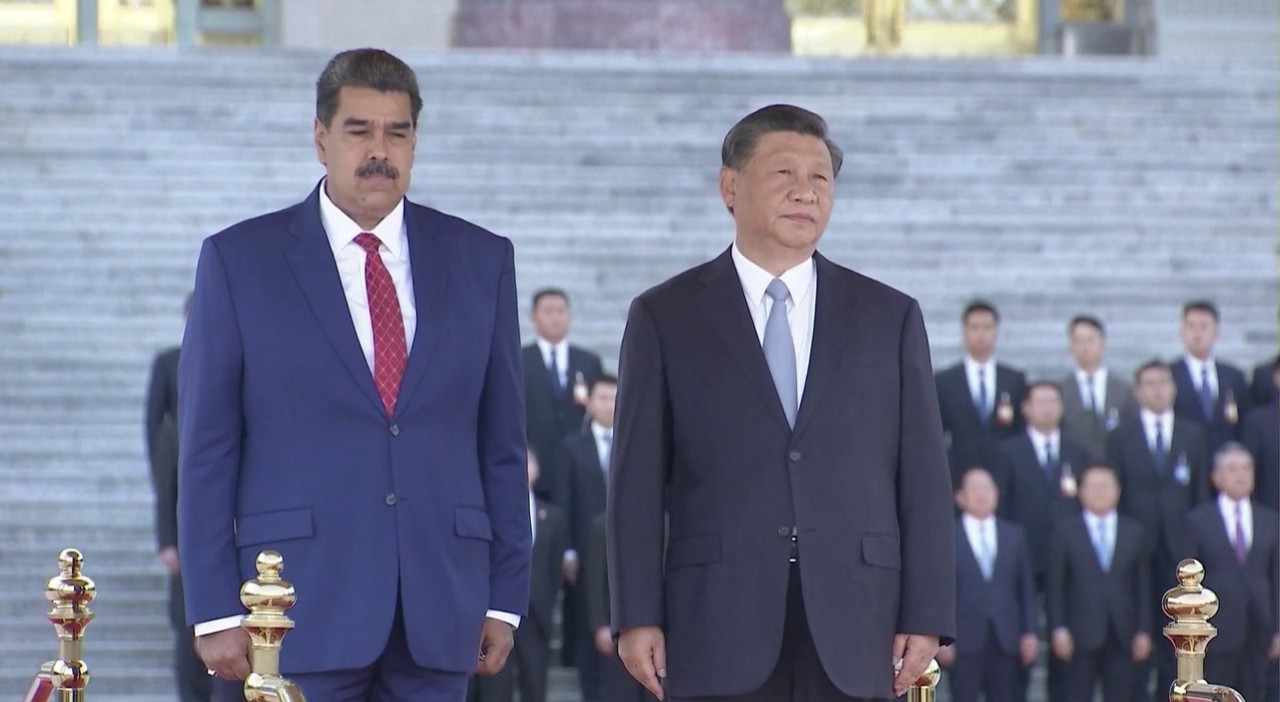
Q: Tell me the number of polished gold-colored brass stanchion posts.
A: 4